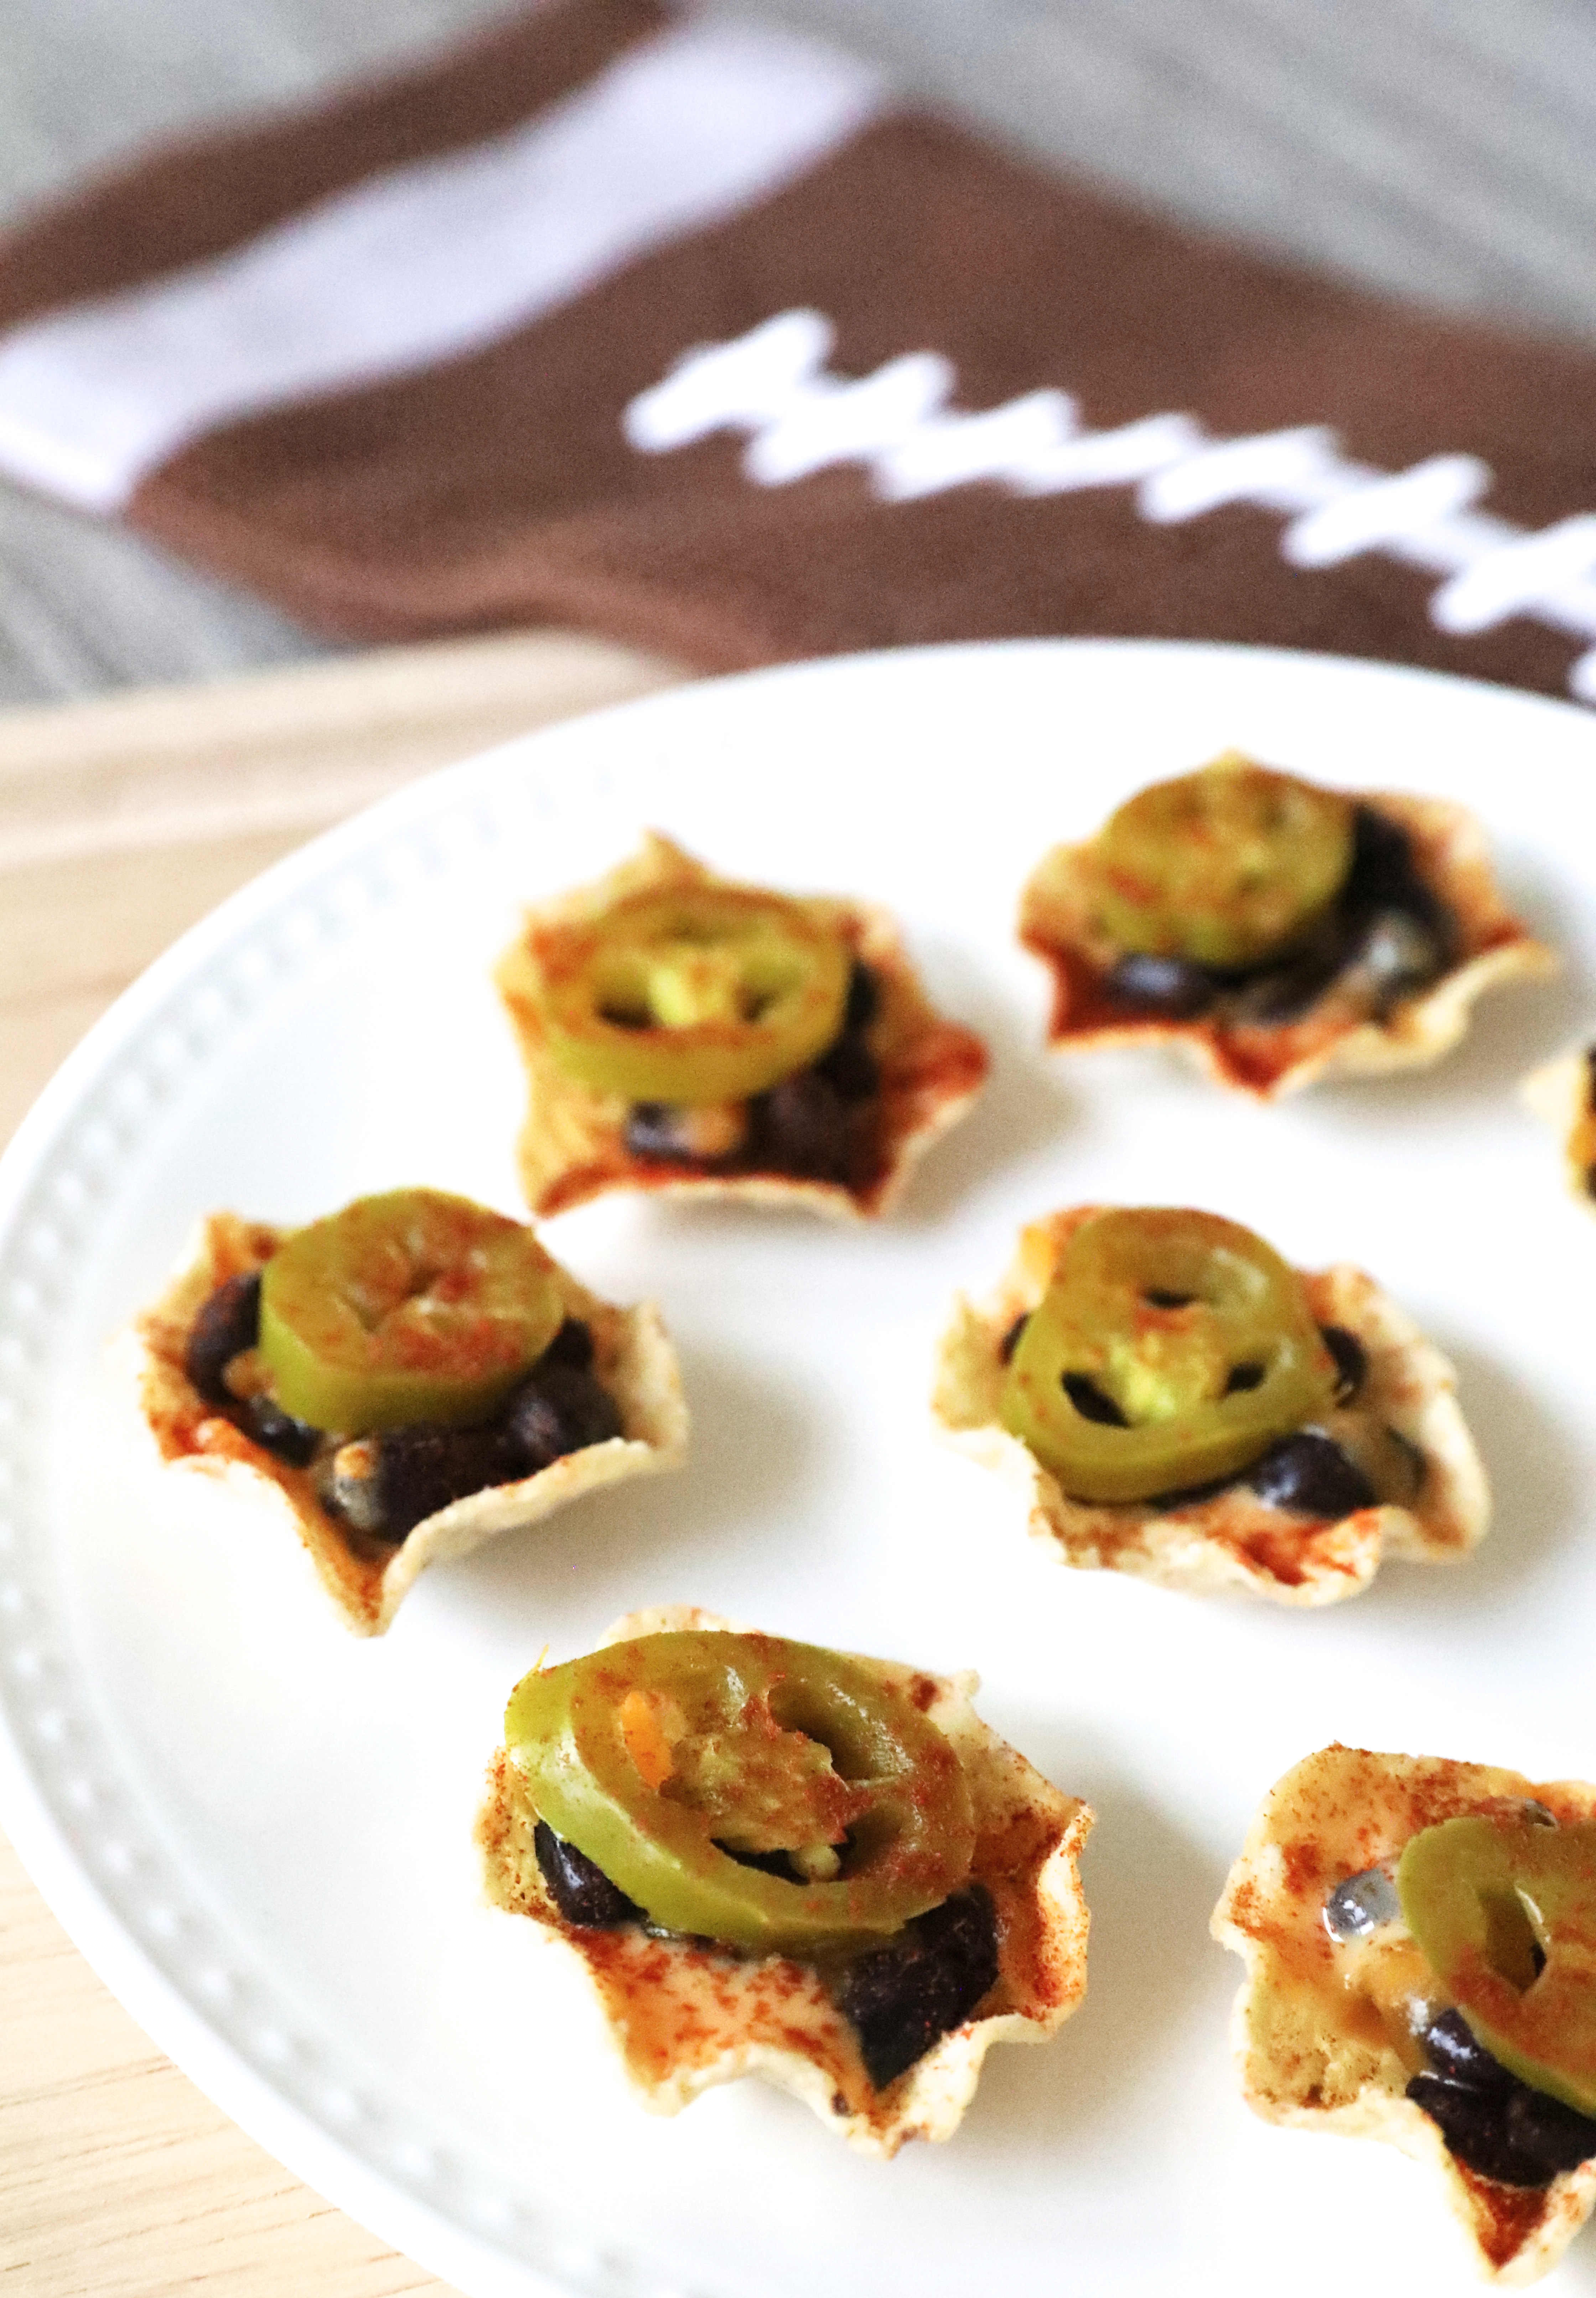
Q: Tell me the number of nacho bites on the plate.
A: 7